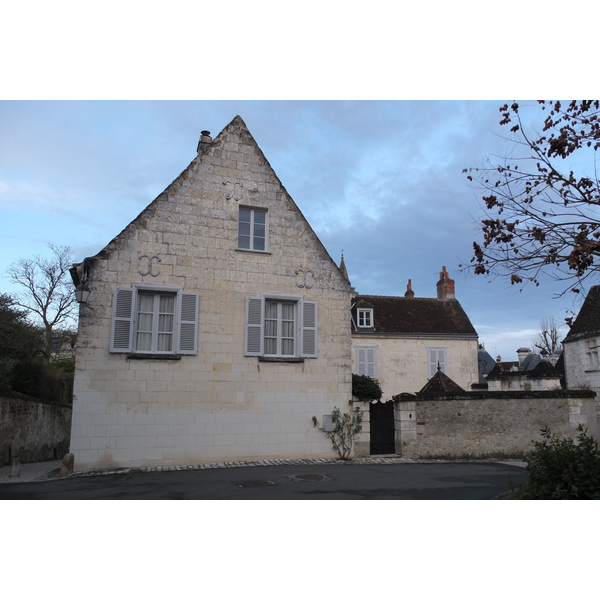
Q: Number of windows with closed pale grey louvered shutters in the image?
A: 2